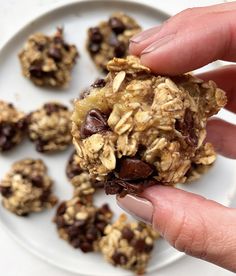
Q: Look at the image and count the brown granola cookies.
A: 9